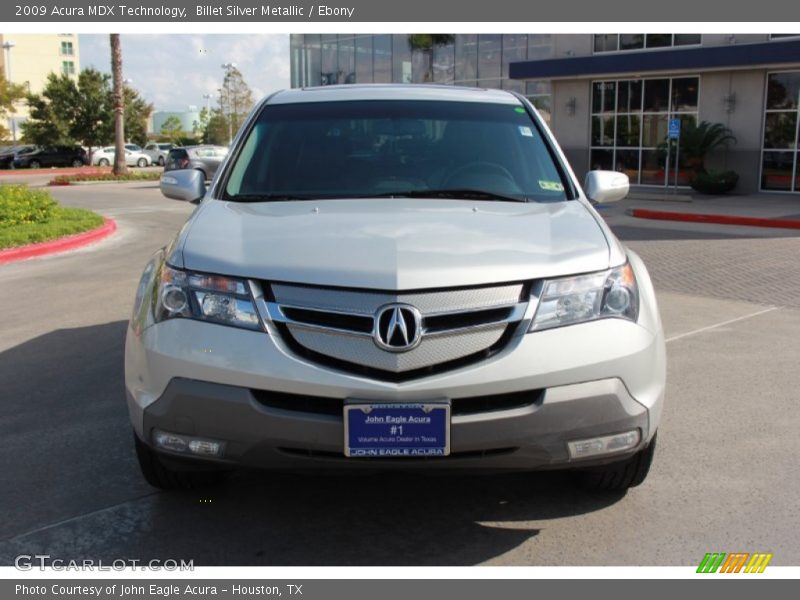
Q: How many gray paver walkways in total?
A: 1